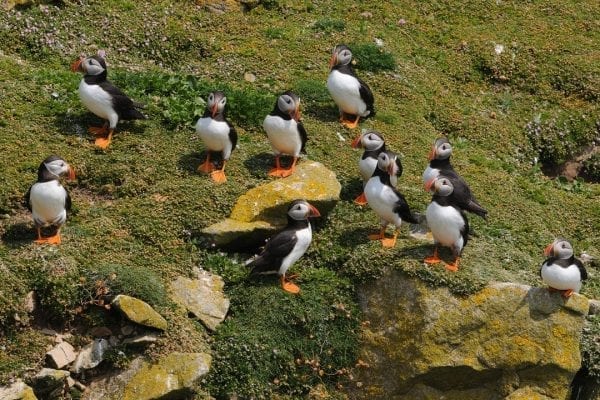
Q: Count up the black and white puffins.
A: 11